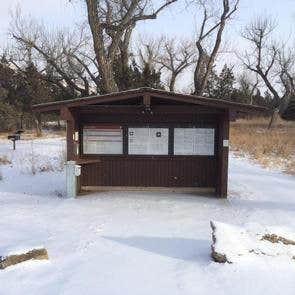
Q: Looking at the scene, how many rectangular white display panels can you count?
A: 3